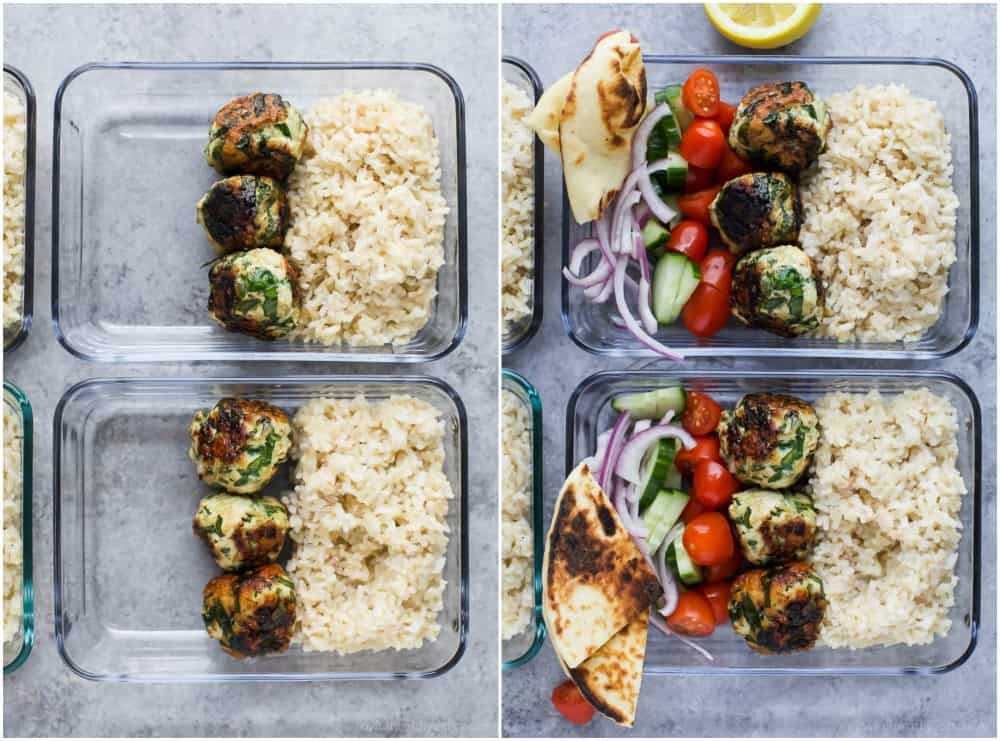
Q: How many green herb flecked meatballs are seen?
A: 12